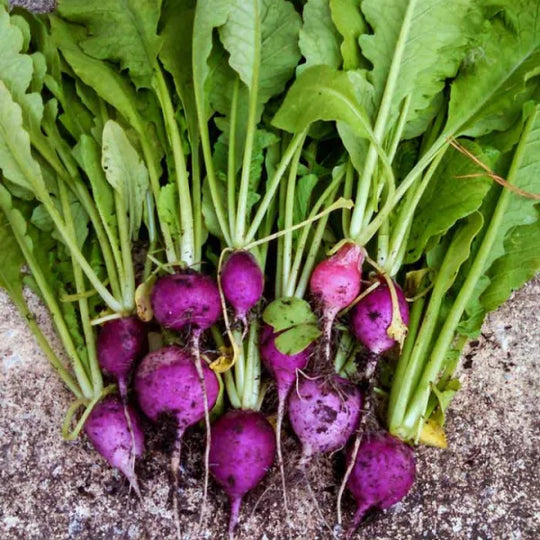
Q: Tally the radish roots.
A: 11